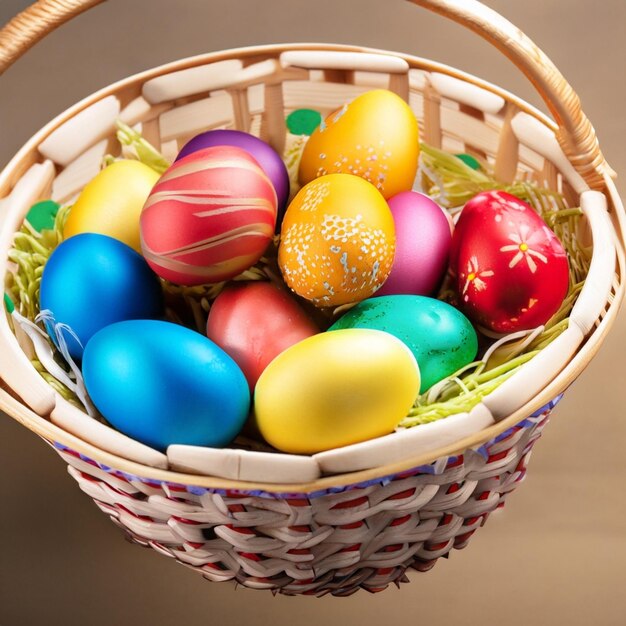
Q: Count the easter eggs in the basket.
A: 12